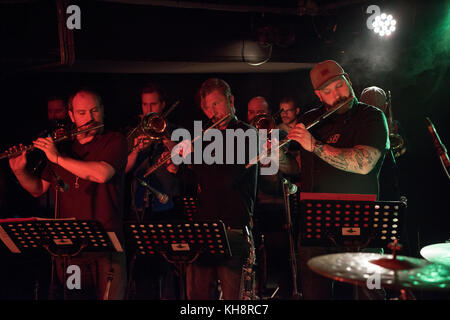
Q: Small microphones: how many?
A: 3